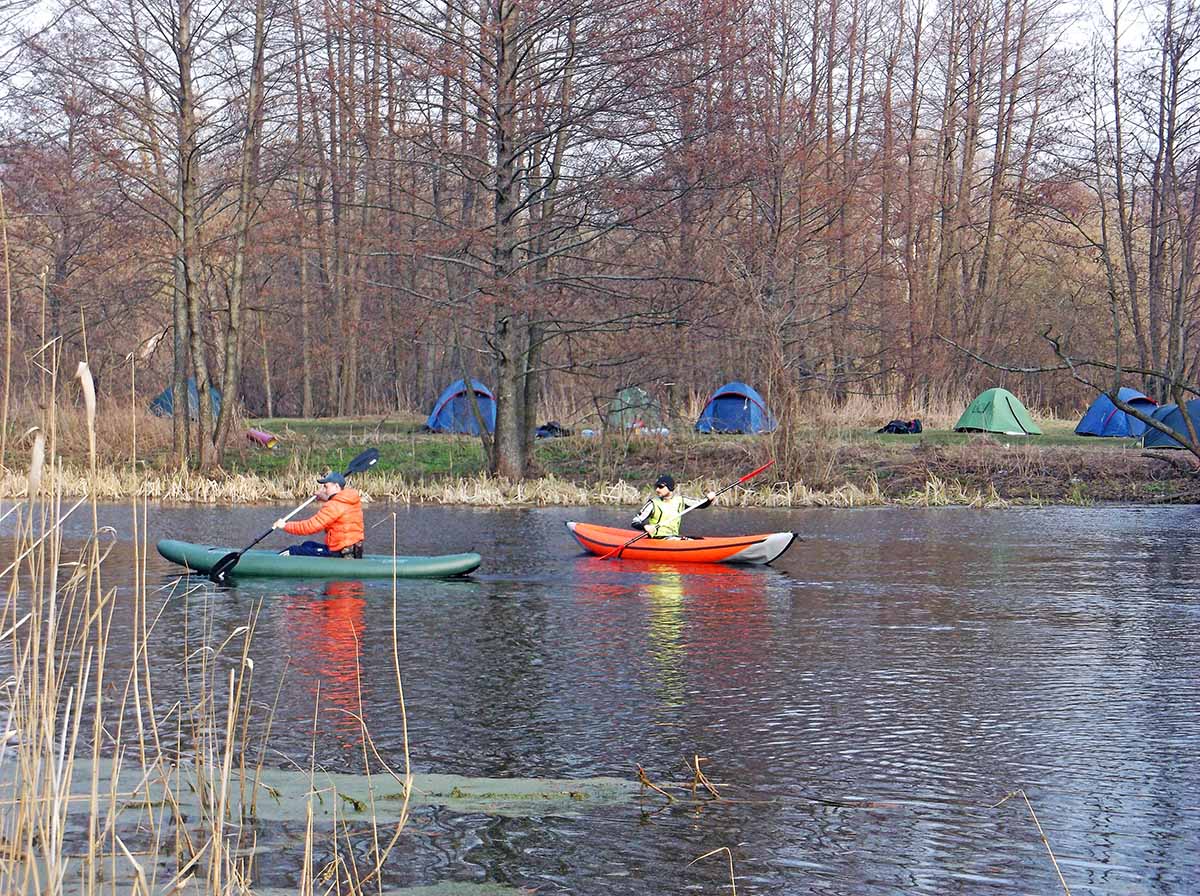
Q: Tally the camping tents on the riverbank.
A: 7